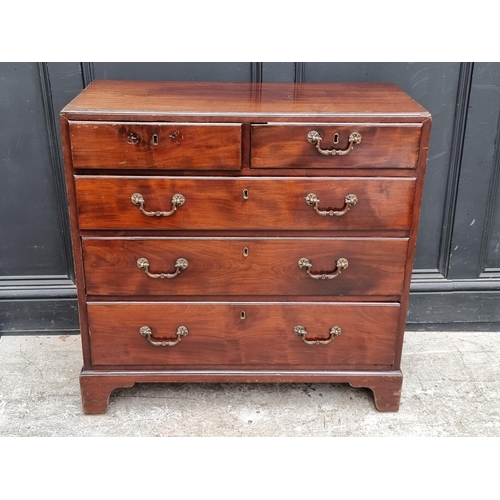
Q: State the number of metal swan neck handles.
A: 7